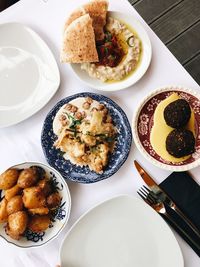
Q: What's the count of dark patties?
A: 2